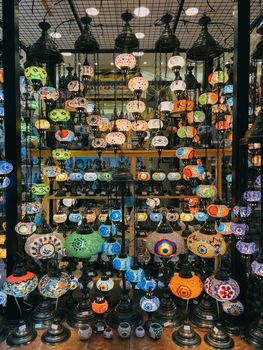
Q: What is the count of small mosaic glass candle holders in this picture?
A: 5